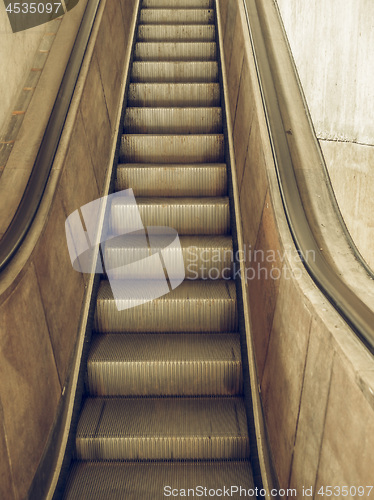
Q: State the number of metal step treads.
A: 15